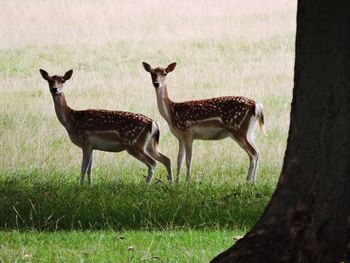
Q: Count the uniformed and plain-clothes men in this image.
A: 0